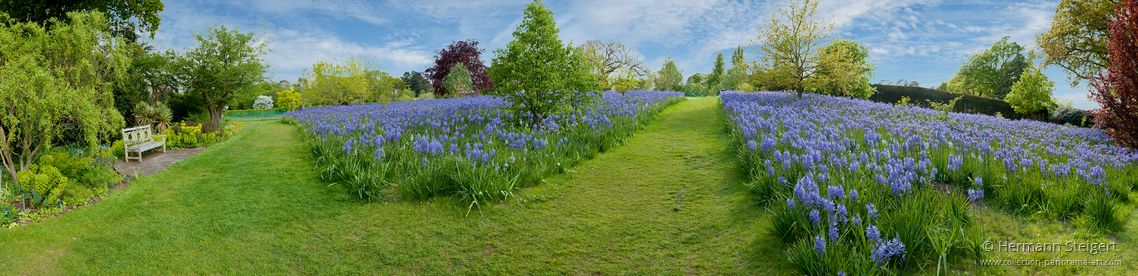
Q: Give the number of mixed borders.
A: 1